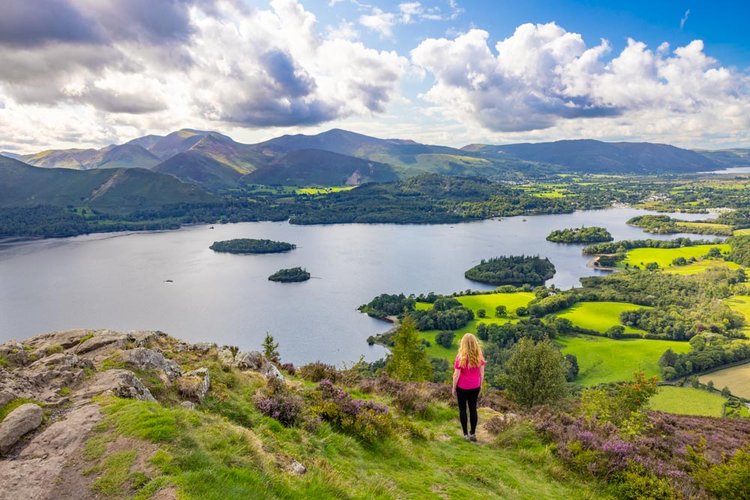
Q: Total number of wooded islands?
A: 4